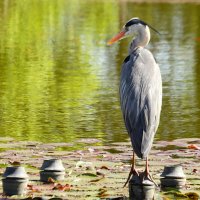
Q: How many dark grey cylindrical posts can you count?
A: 4